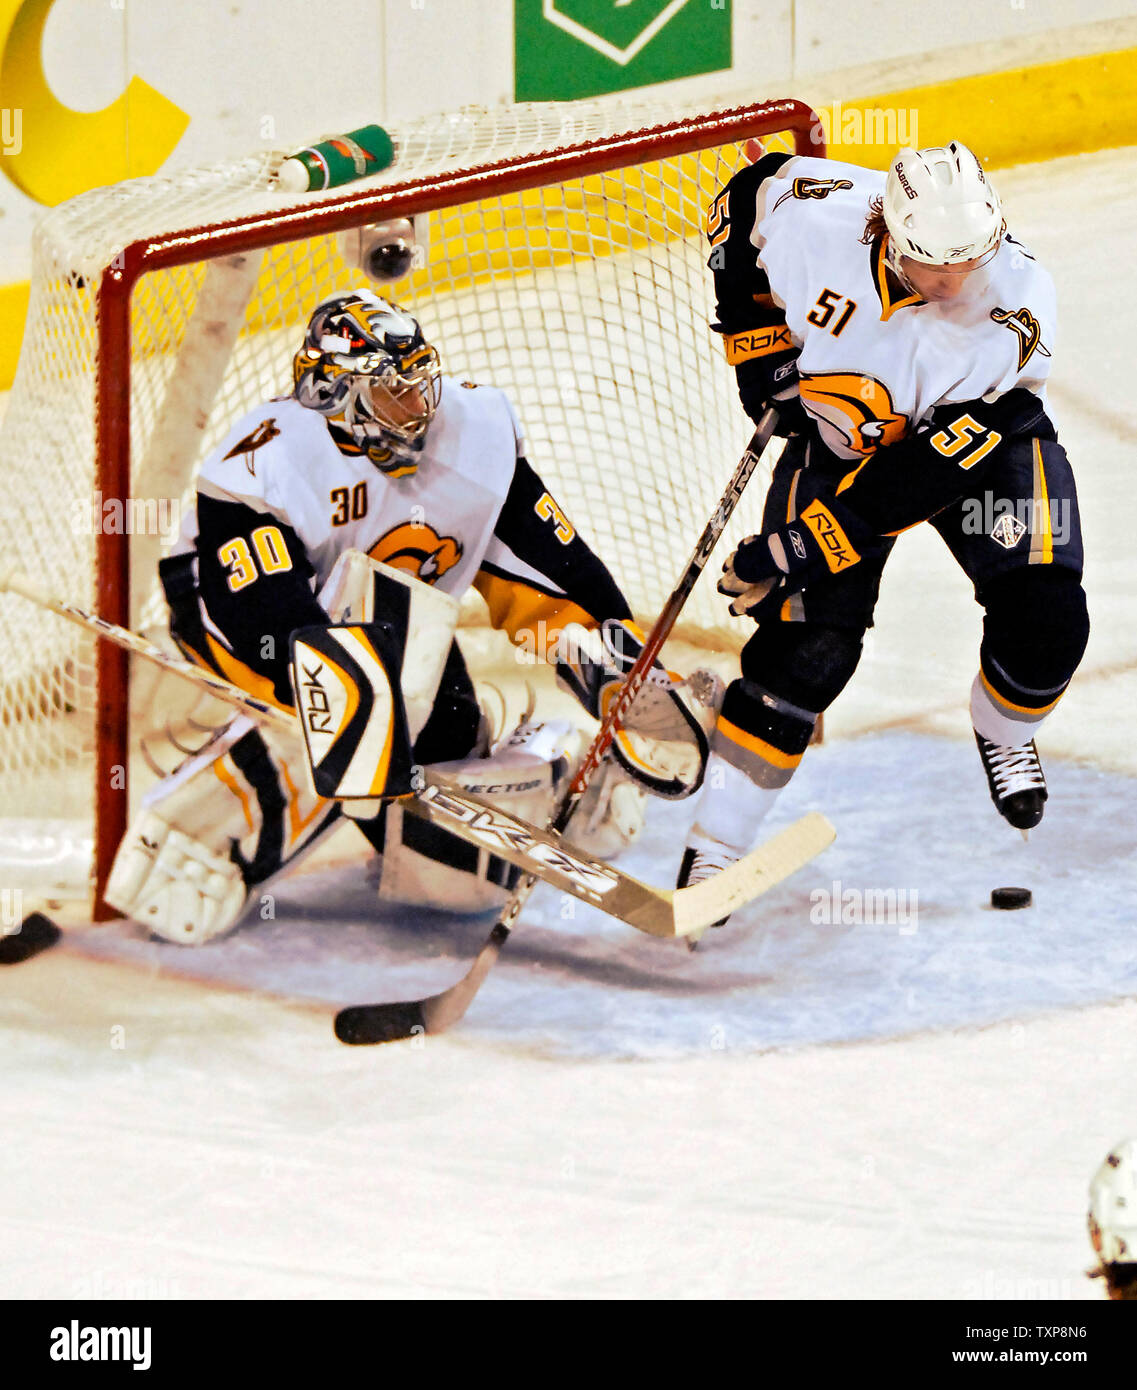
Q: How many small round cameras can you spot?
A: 1